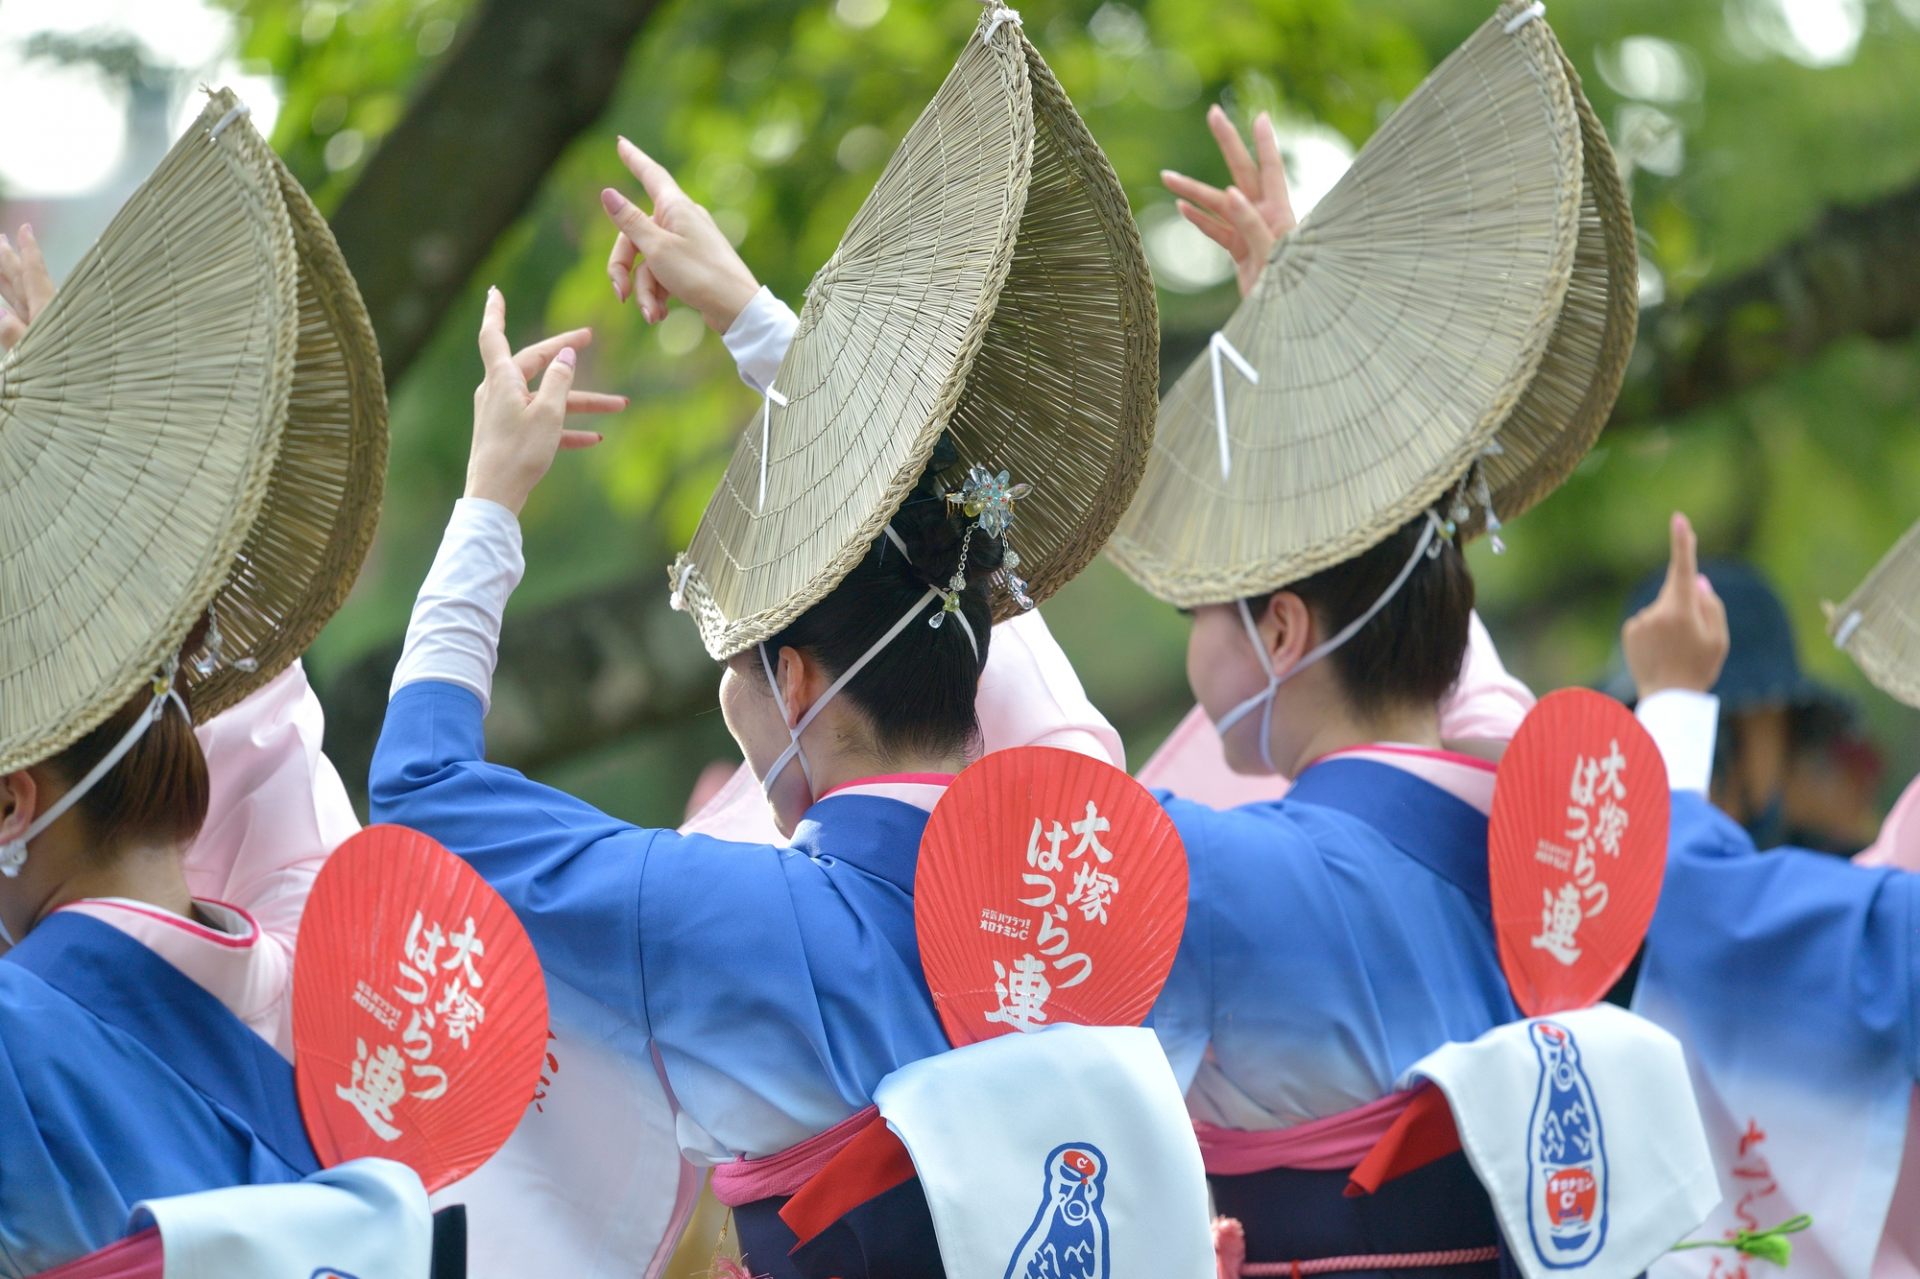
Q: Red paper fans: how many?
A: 3